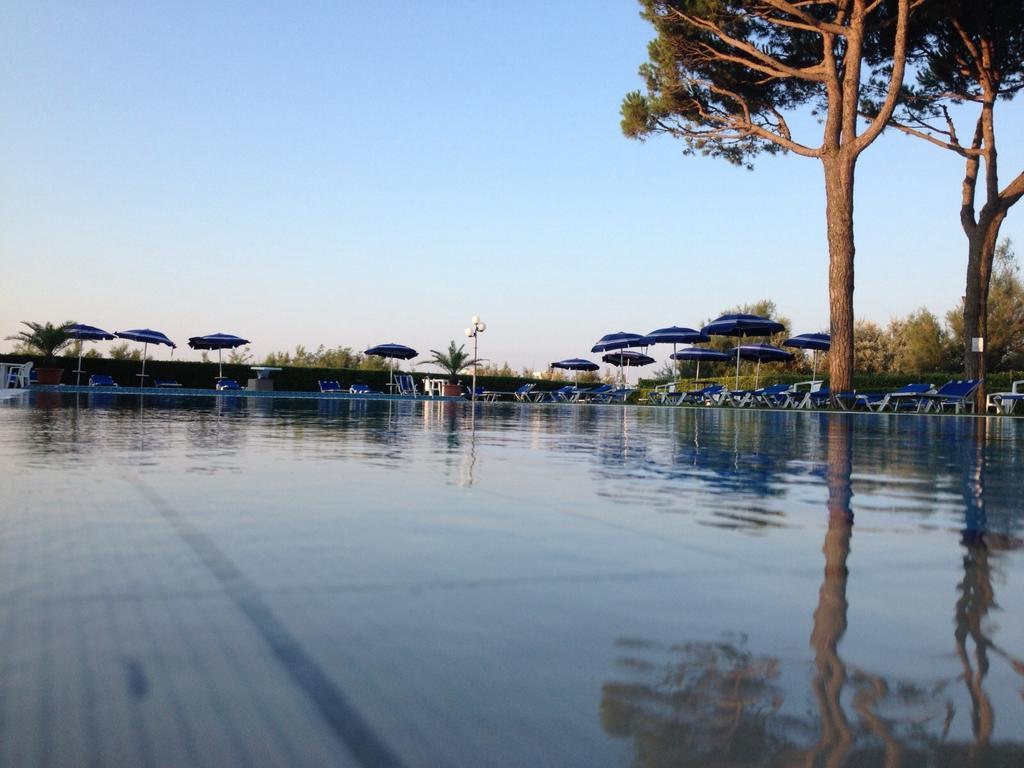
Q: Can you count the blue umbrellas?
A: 12